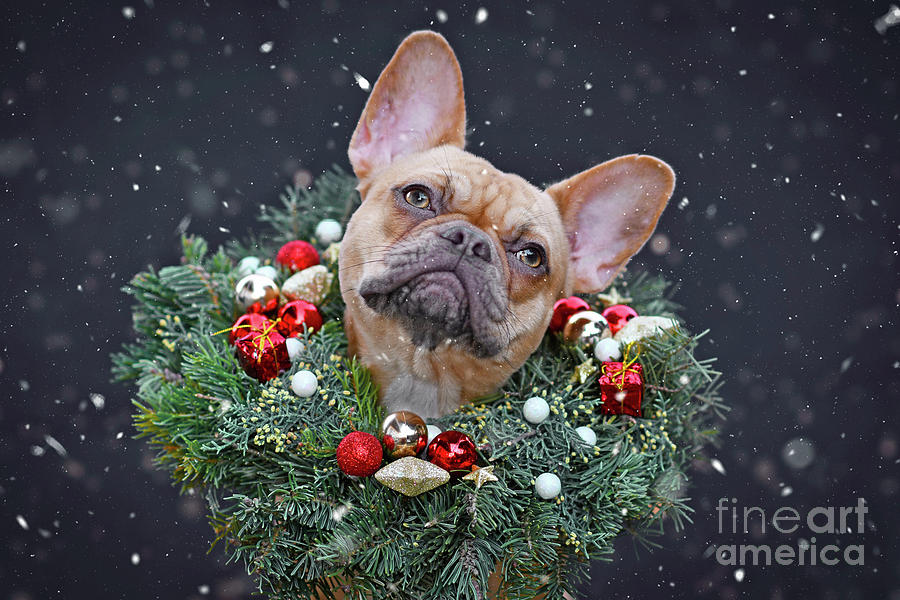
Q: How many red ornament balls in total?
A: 7